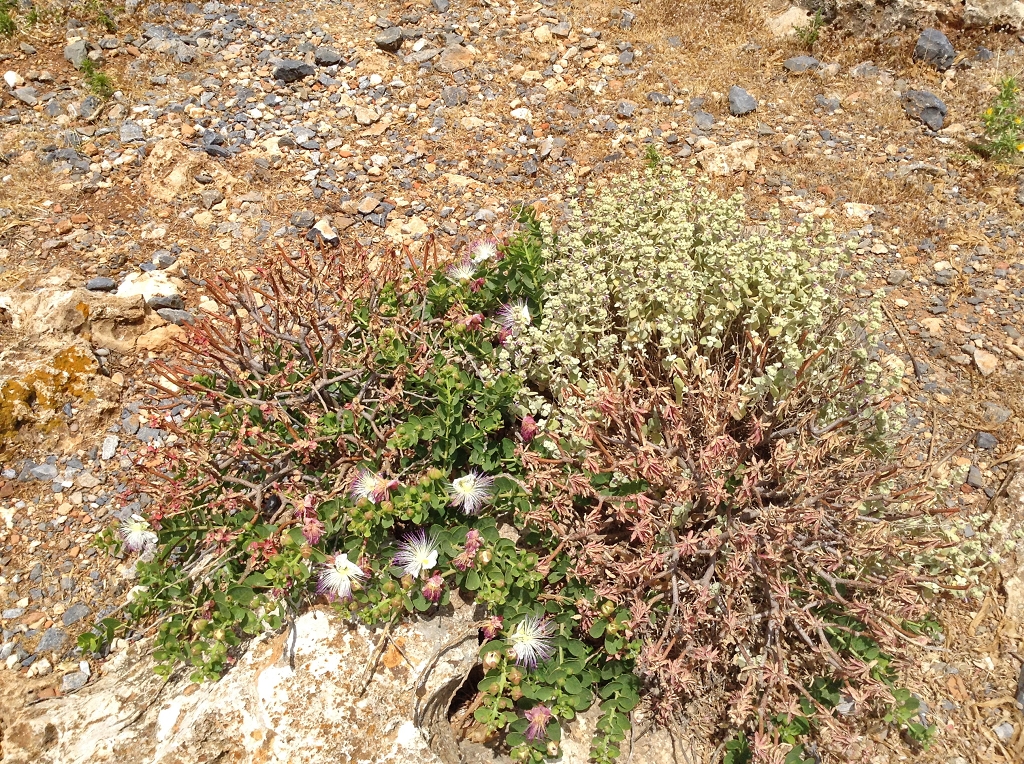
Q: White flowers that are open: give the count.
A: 9